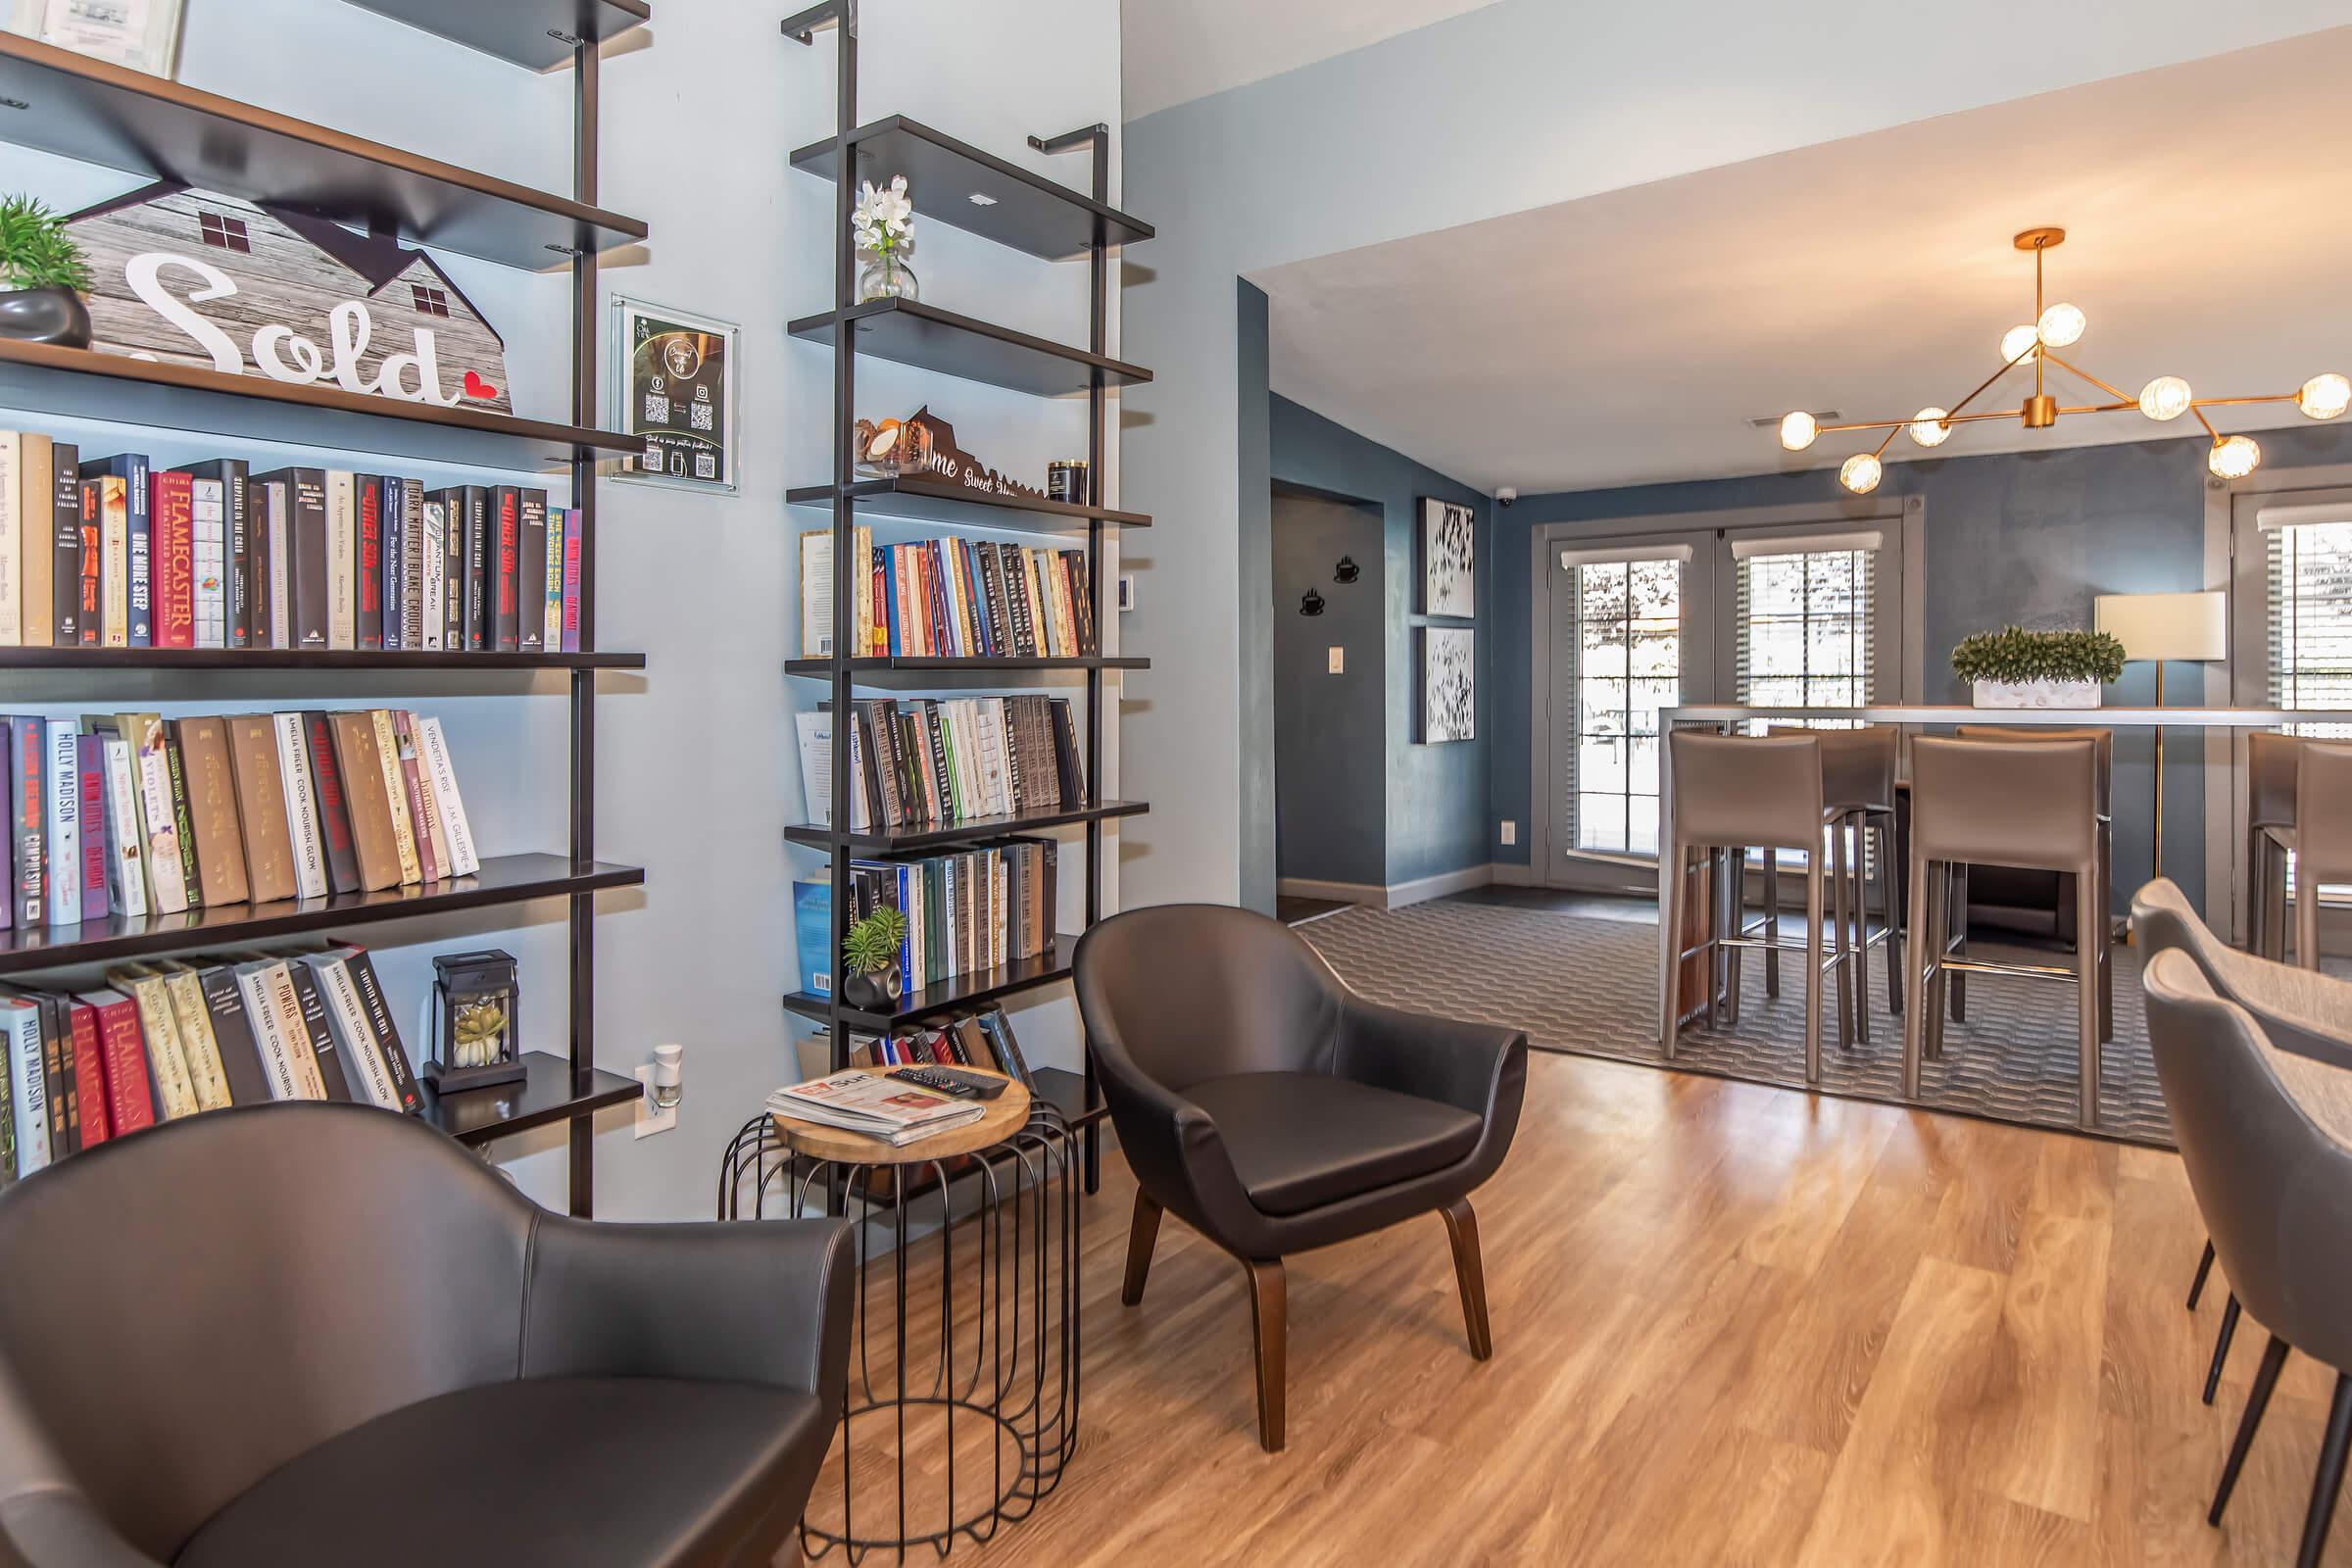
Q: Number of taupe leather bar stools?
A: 6